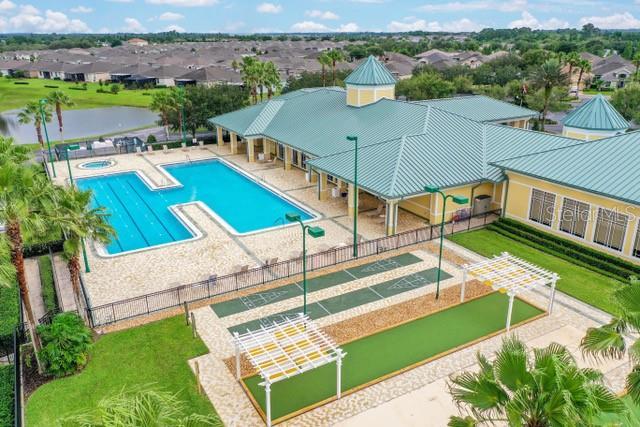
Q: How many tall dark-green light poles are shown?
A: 6